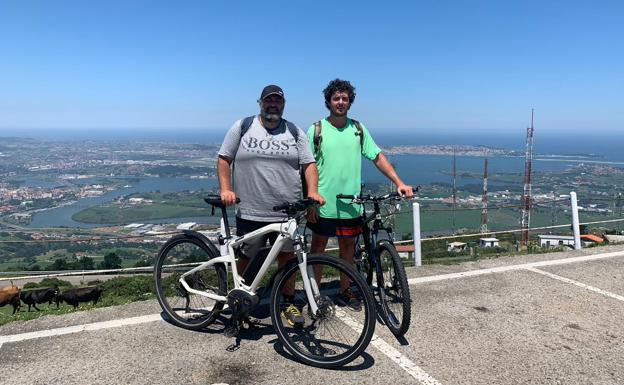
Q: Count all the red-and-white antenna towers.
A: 3